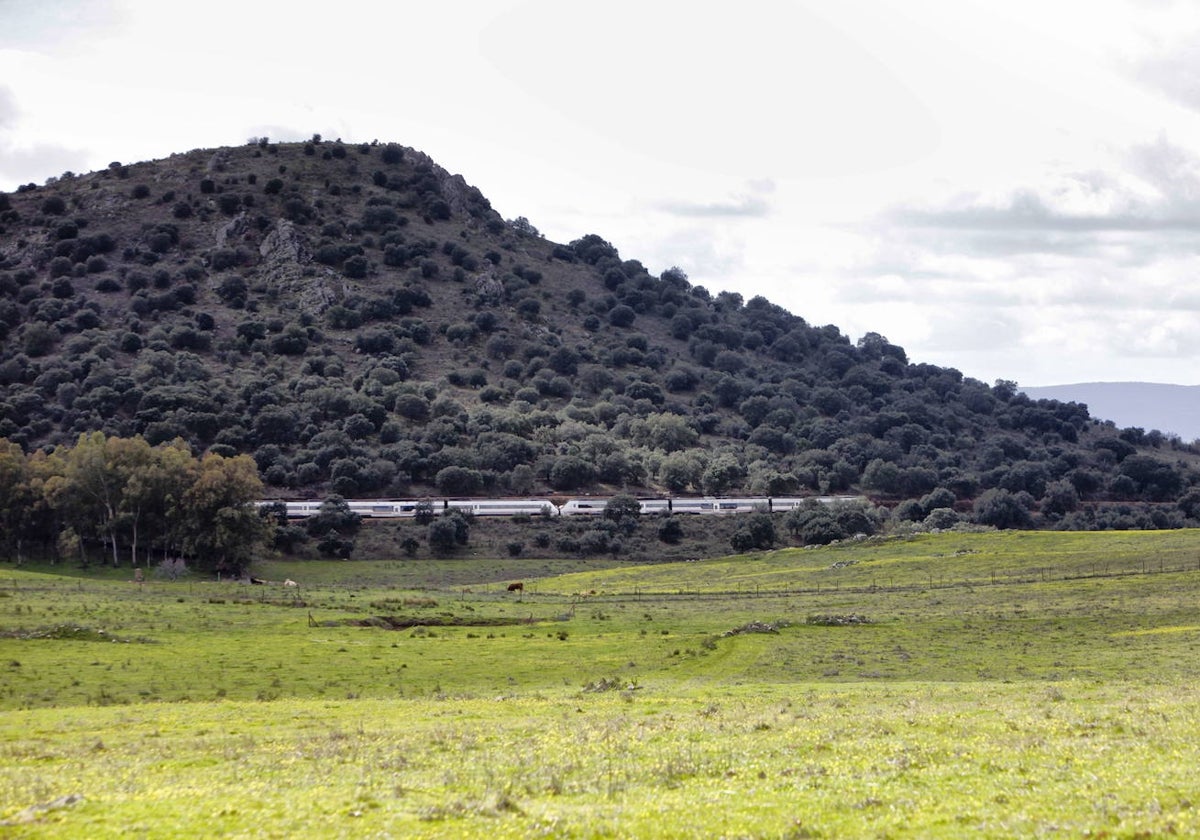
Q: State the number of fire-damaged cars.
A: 0